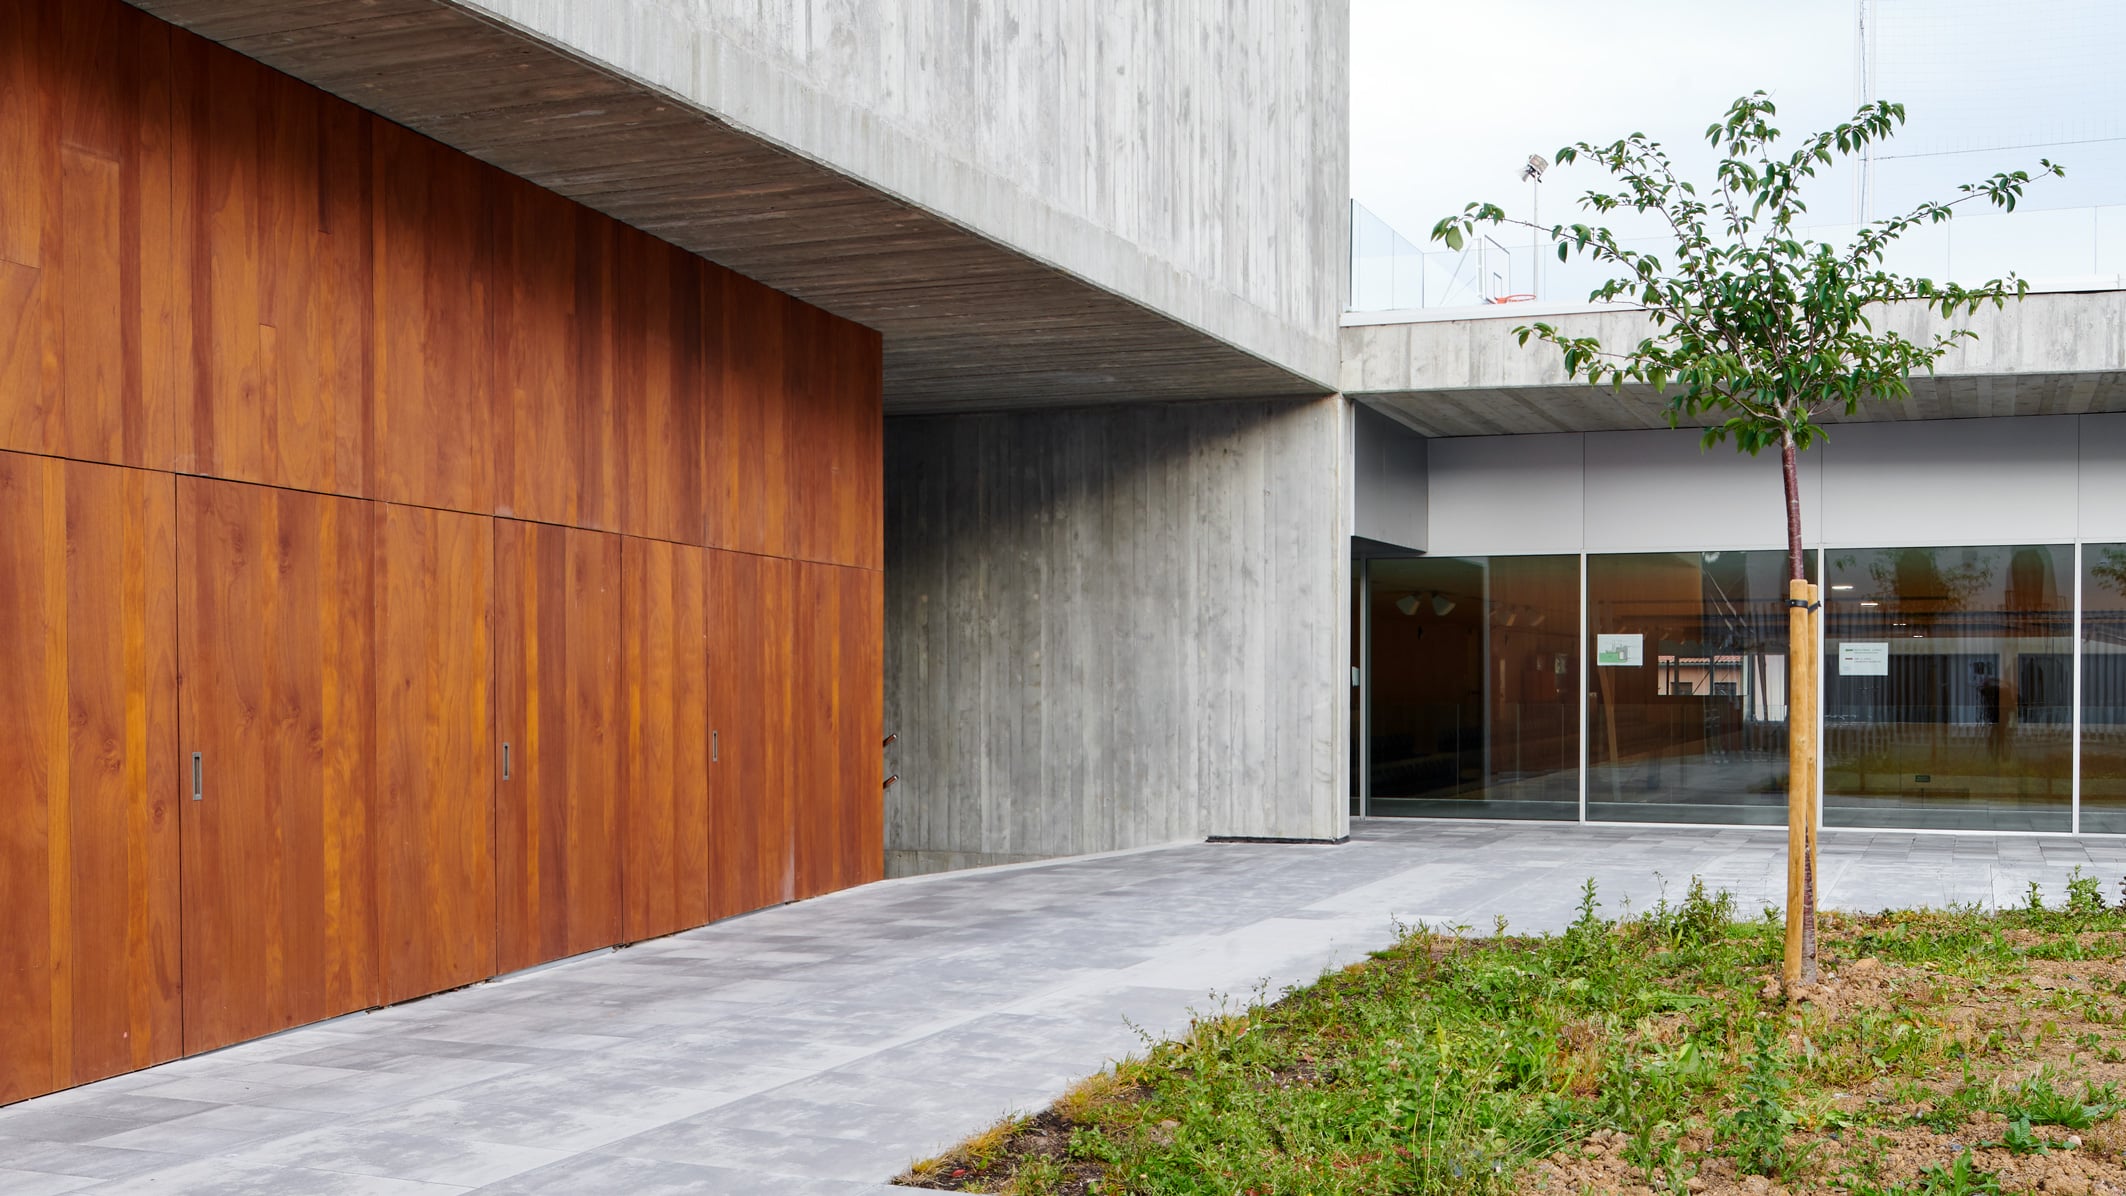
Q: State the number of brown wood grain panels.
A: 14